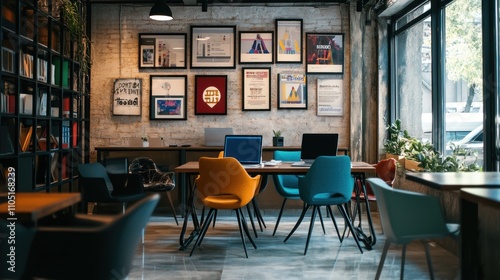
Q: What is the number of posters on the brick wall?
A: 11